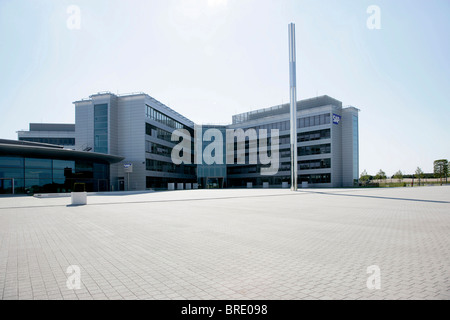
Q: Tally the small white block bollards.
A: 9